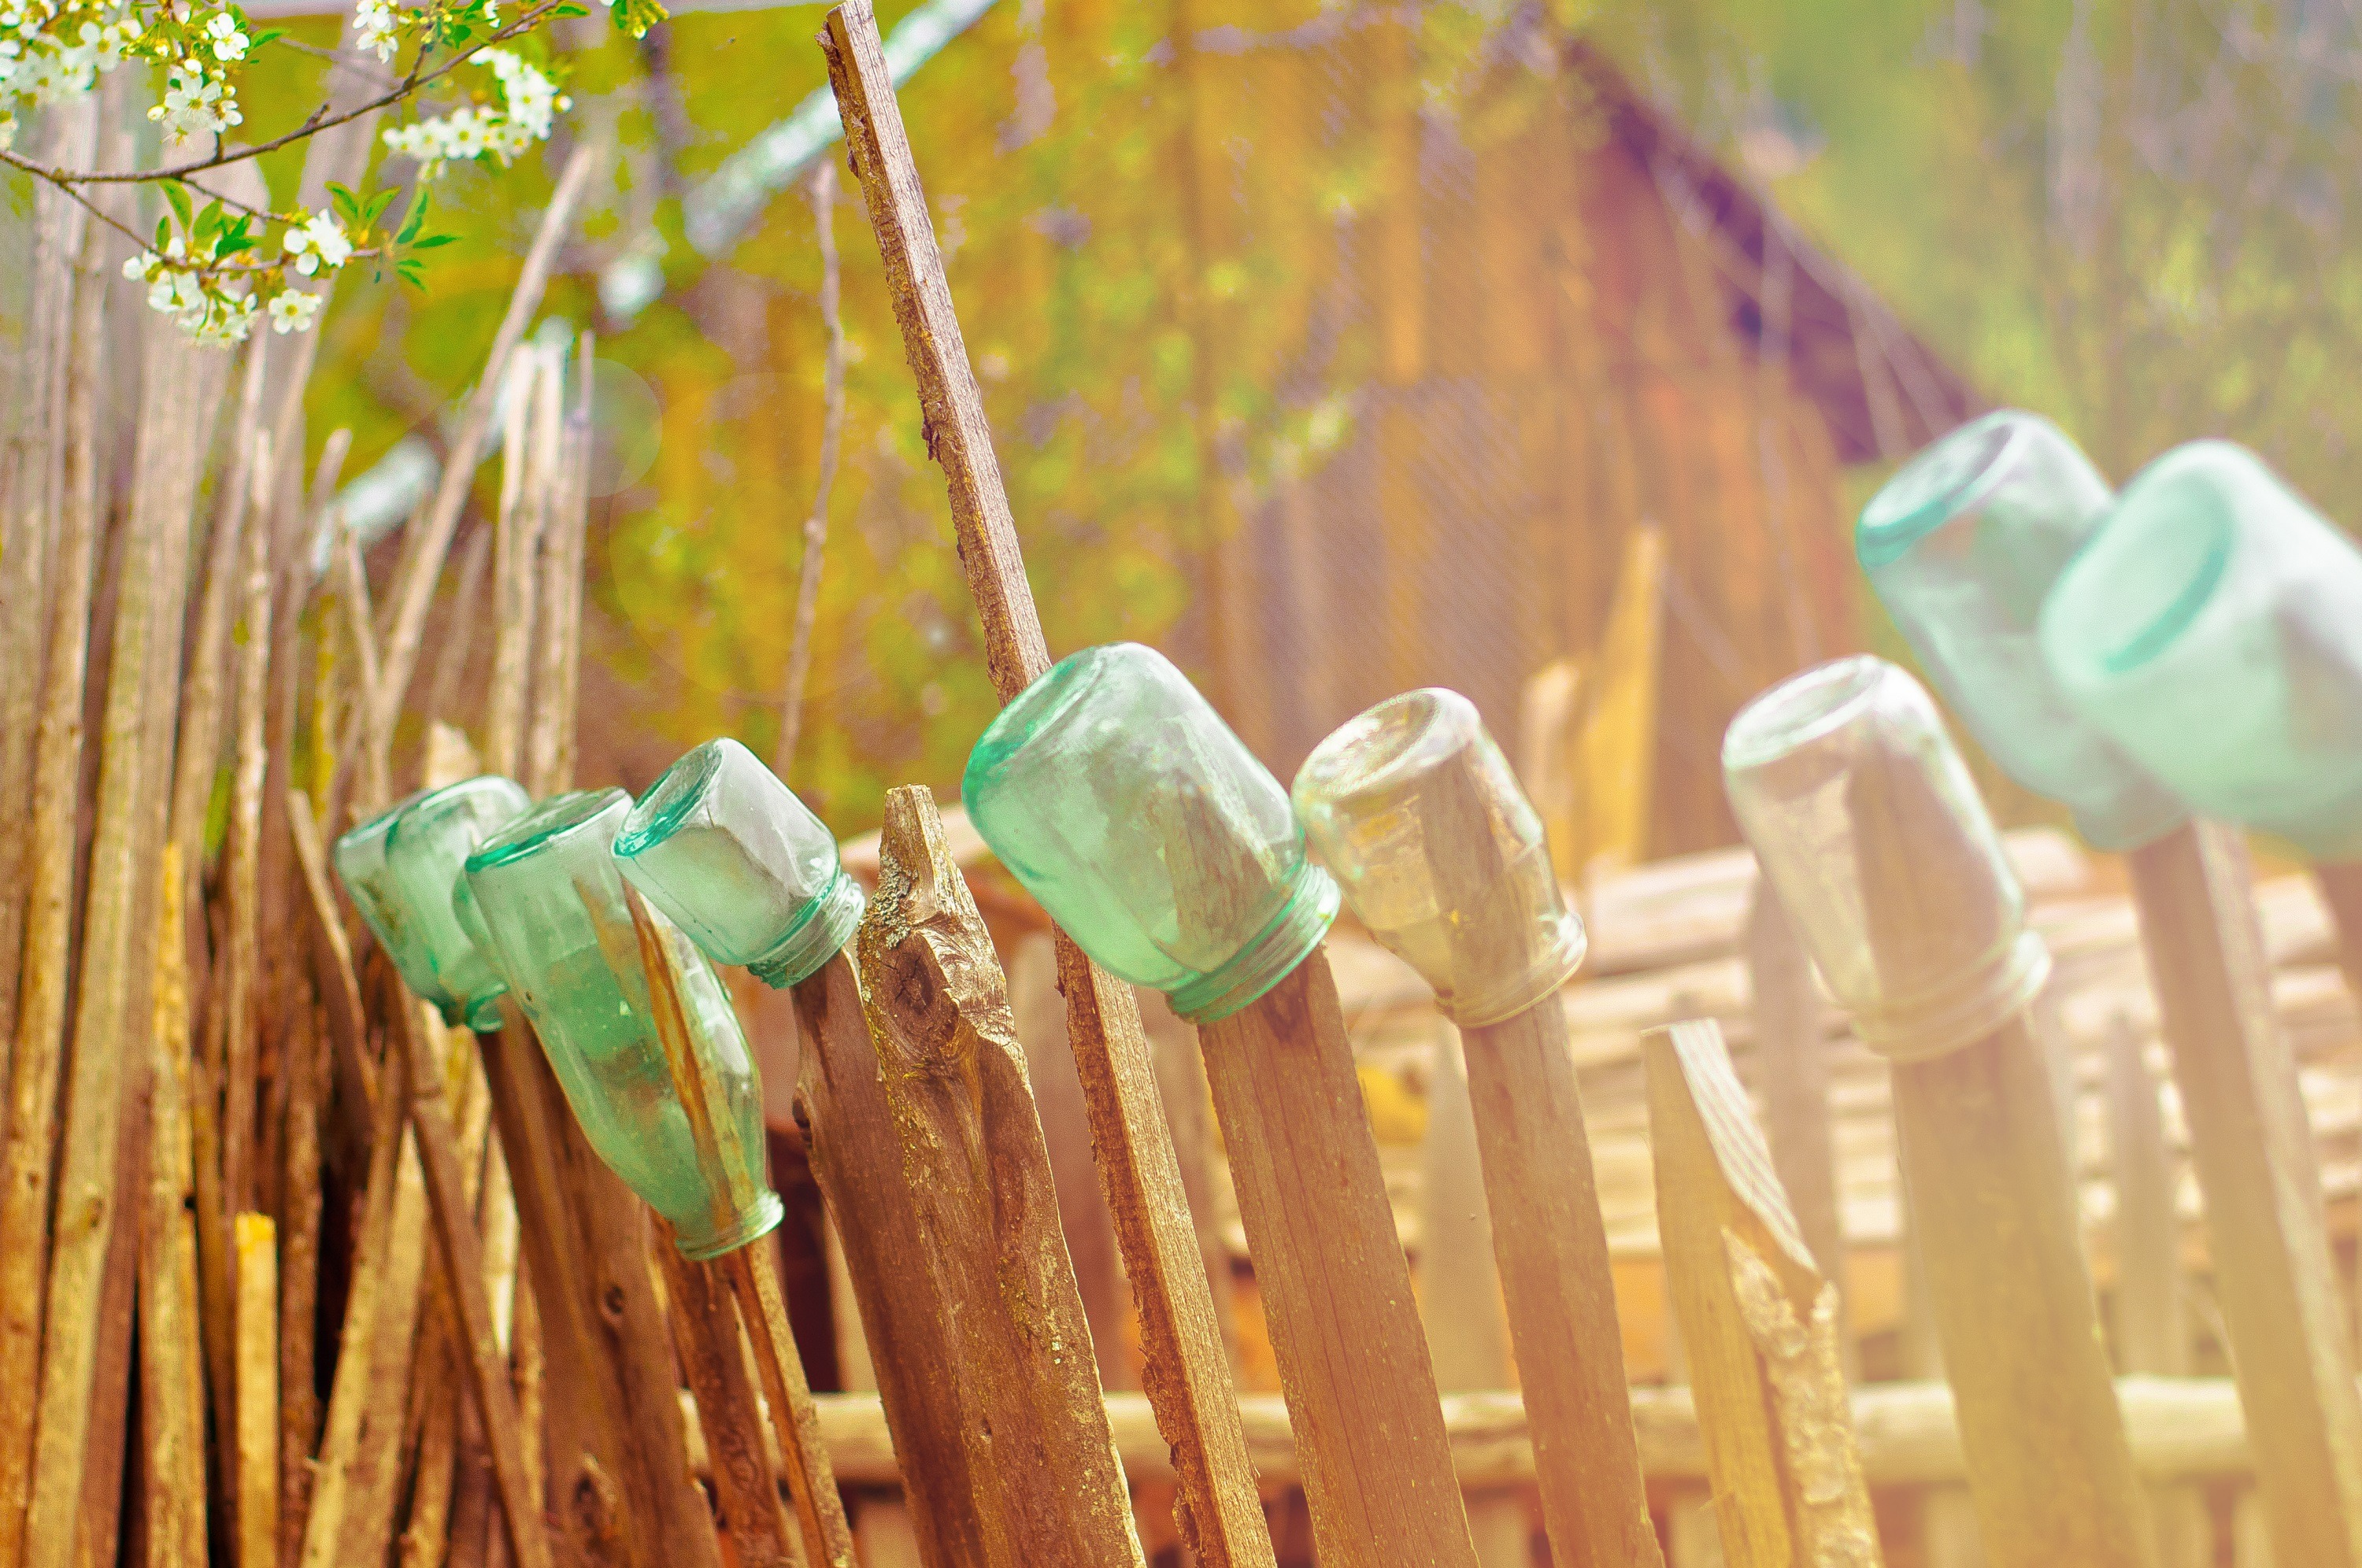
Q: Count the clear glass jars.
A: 2